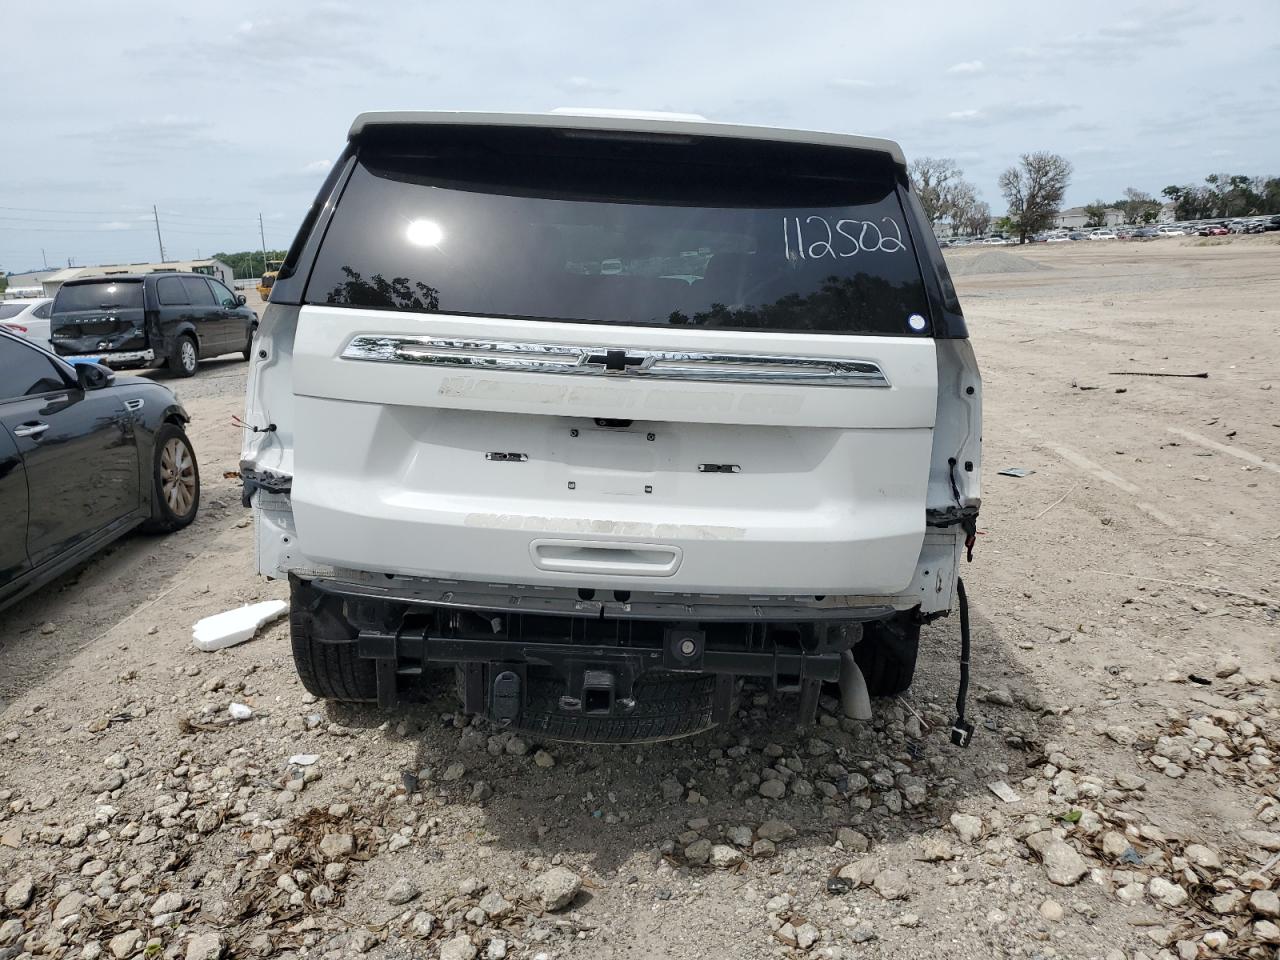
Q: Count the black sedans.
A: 1